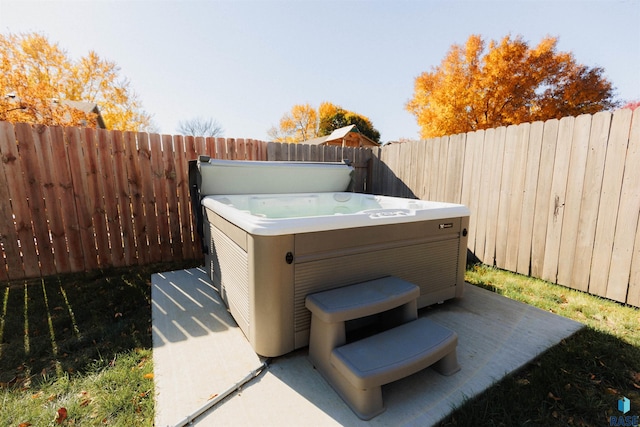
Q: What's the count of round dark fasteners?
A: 2